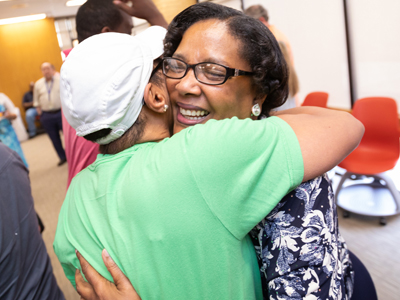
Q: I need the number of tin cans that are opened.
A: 0